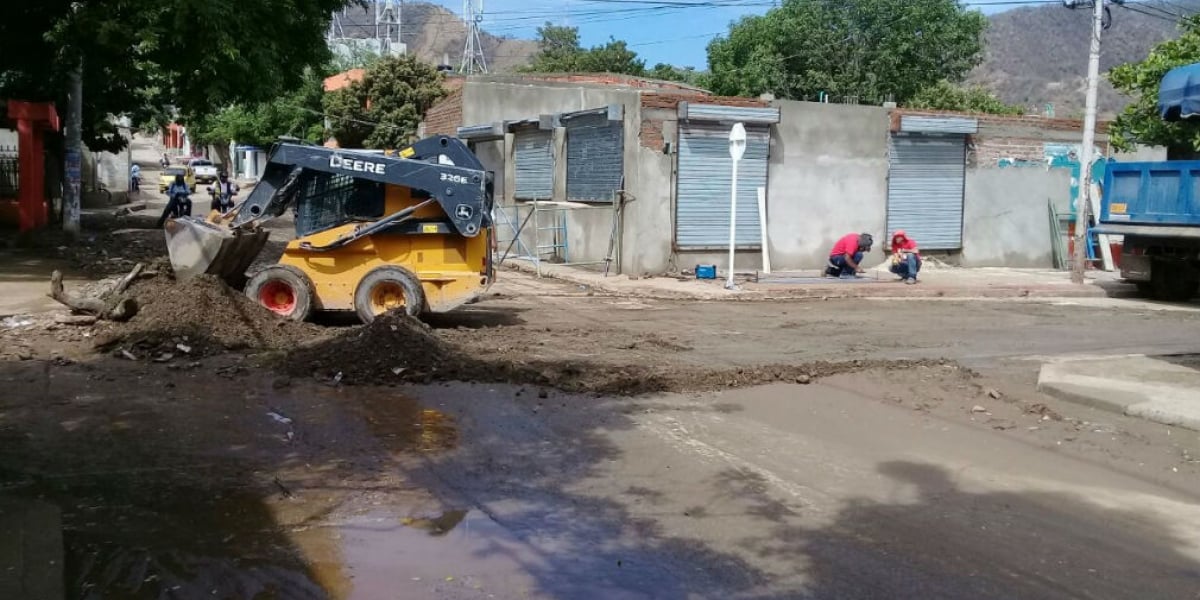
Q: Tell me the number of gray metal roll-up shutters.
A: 4